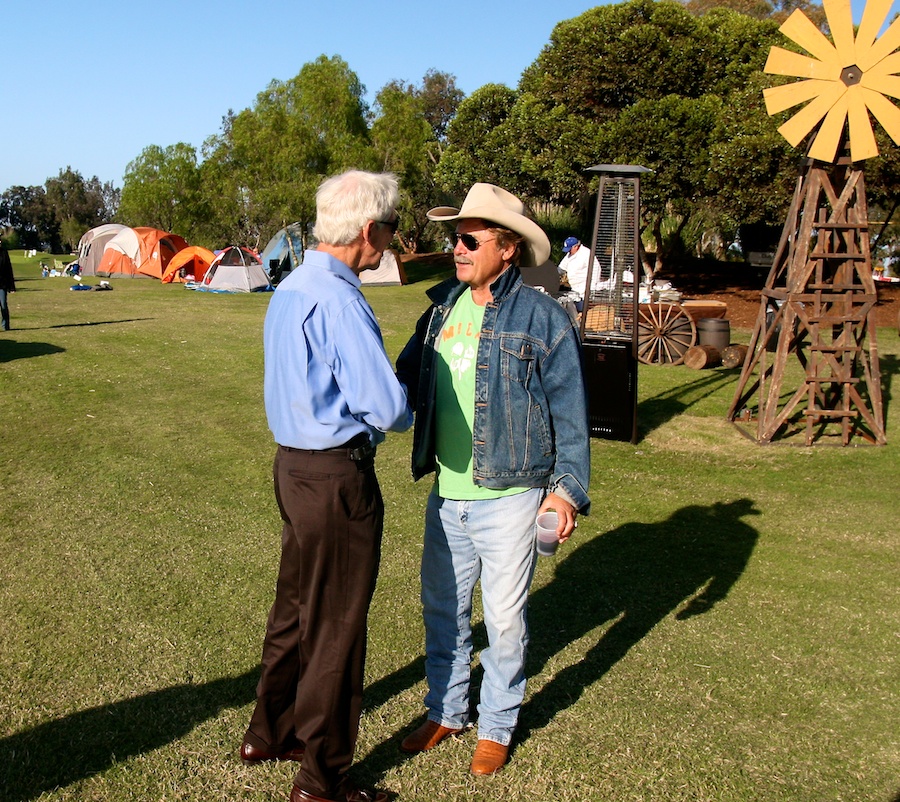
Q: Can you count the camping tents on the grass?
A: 6